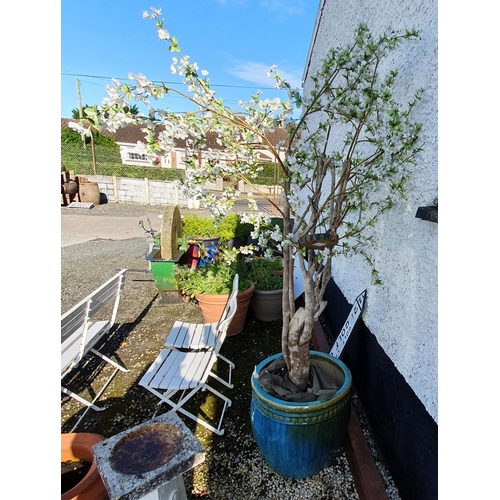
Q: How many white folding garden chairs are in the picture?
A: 2